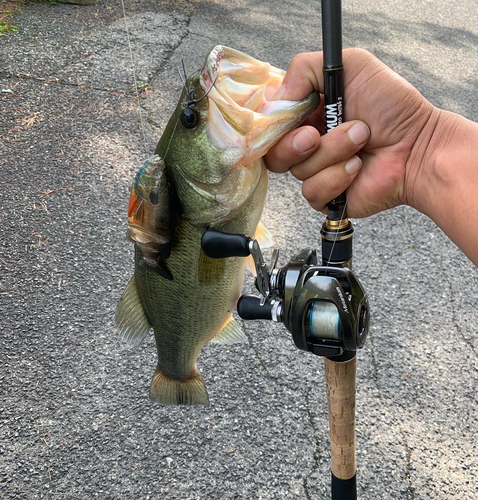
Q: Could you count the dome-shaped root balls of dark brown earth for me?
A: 0